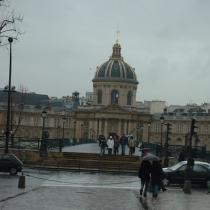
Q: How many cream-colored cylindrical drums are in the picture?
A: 1